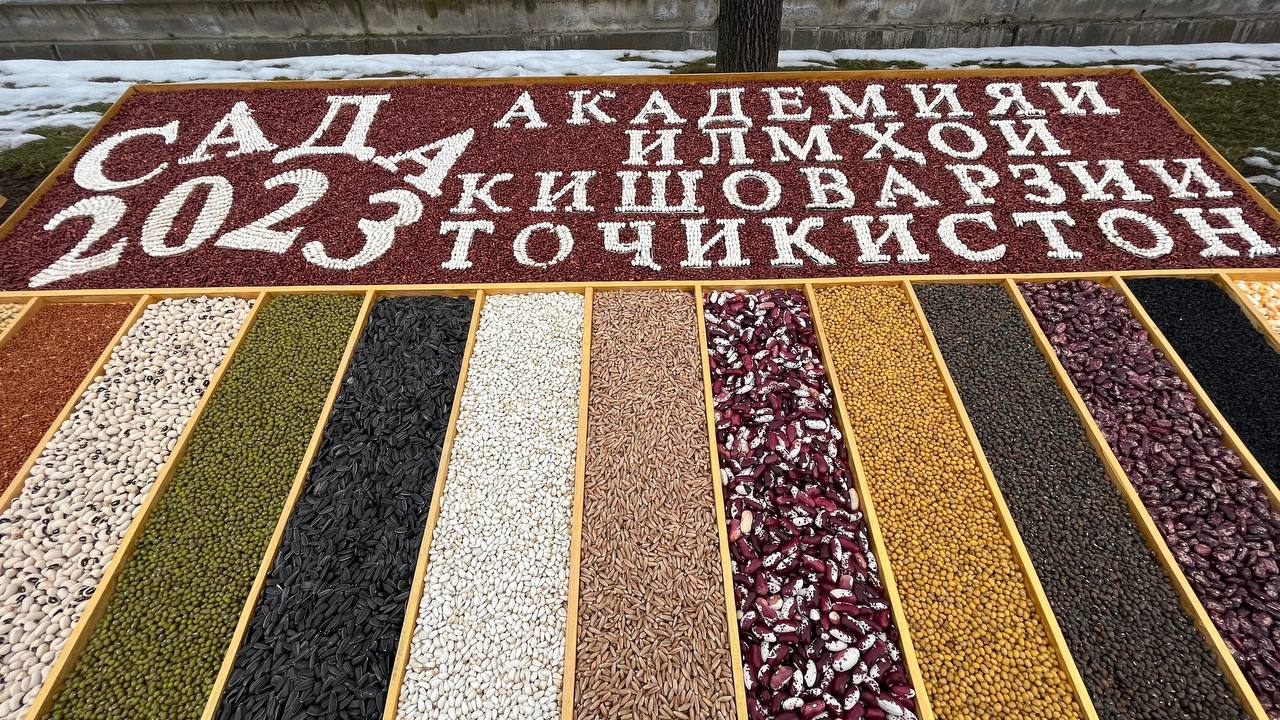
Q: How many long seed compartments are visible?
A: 13